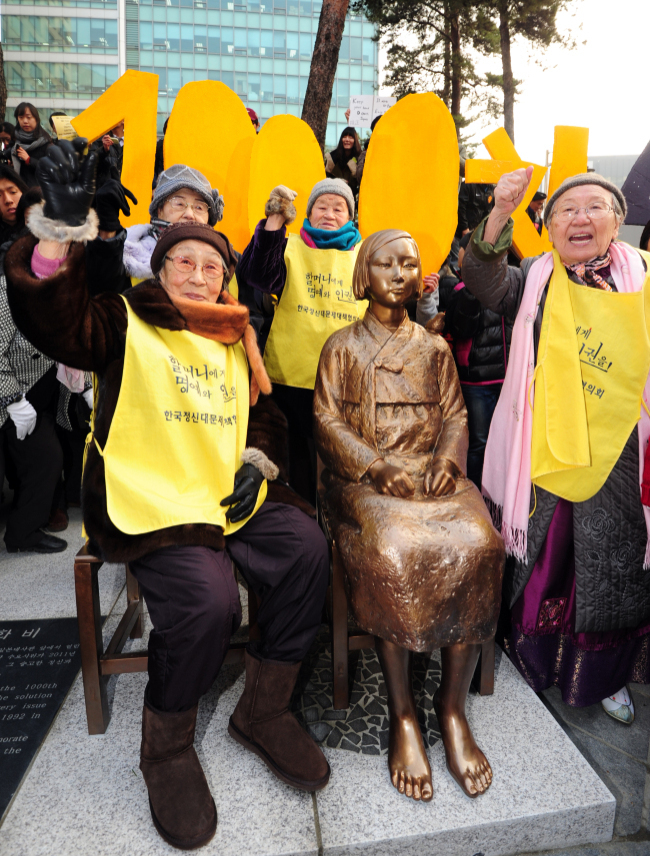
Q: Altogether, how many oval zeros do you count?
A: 3